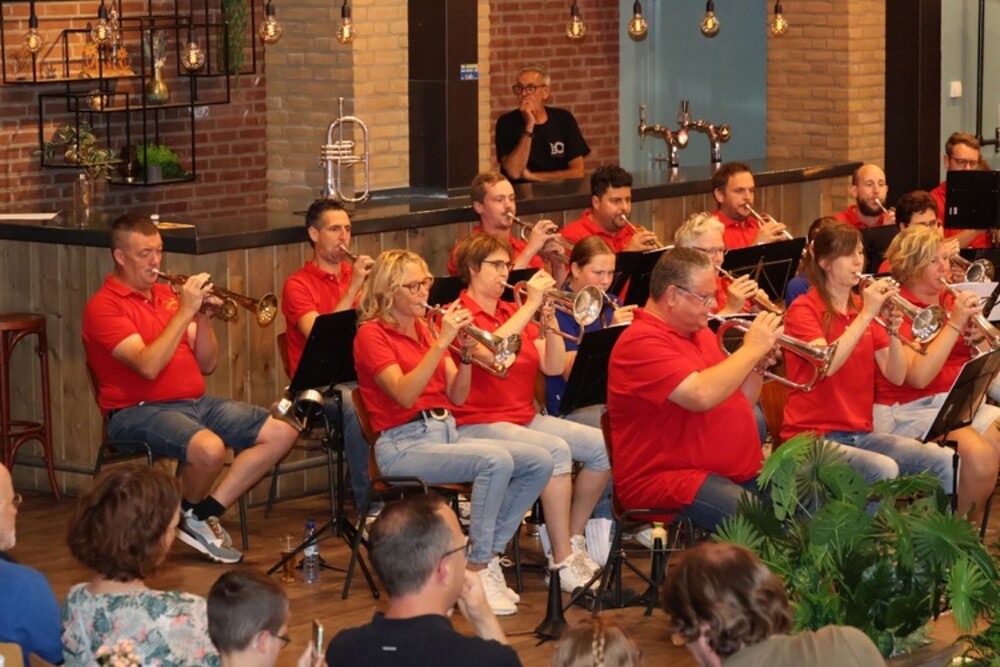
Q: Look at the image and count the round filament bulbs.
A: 9